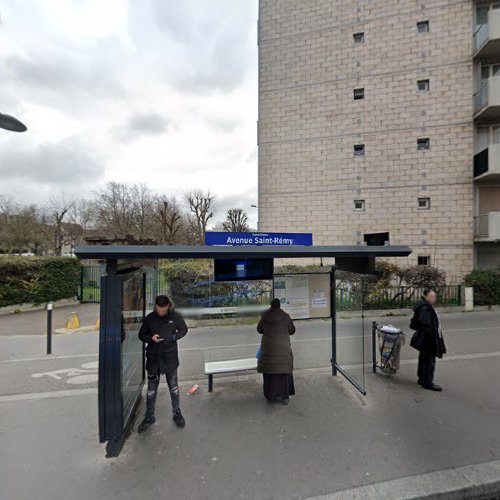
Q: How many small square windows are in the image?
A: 9